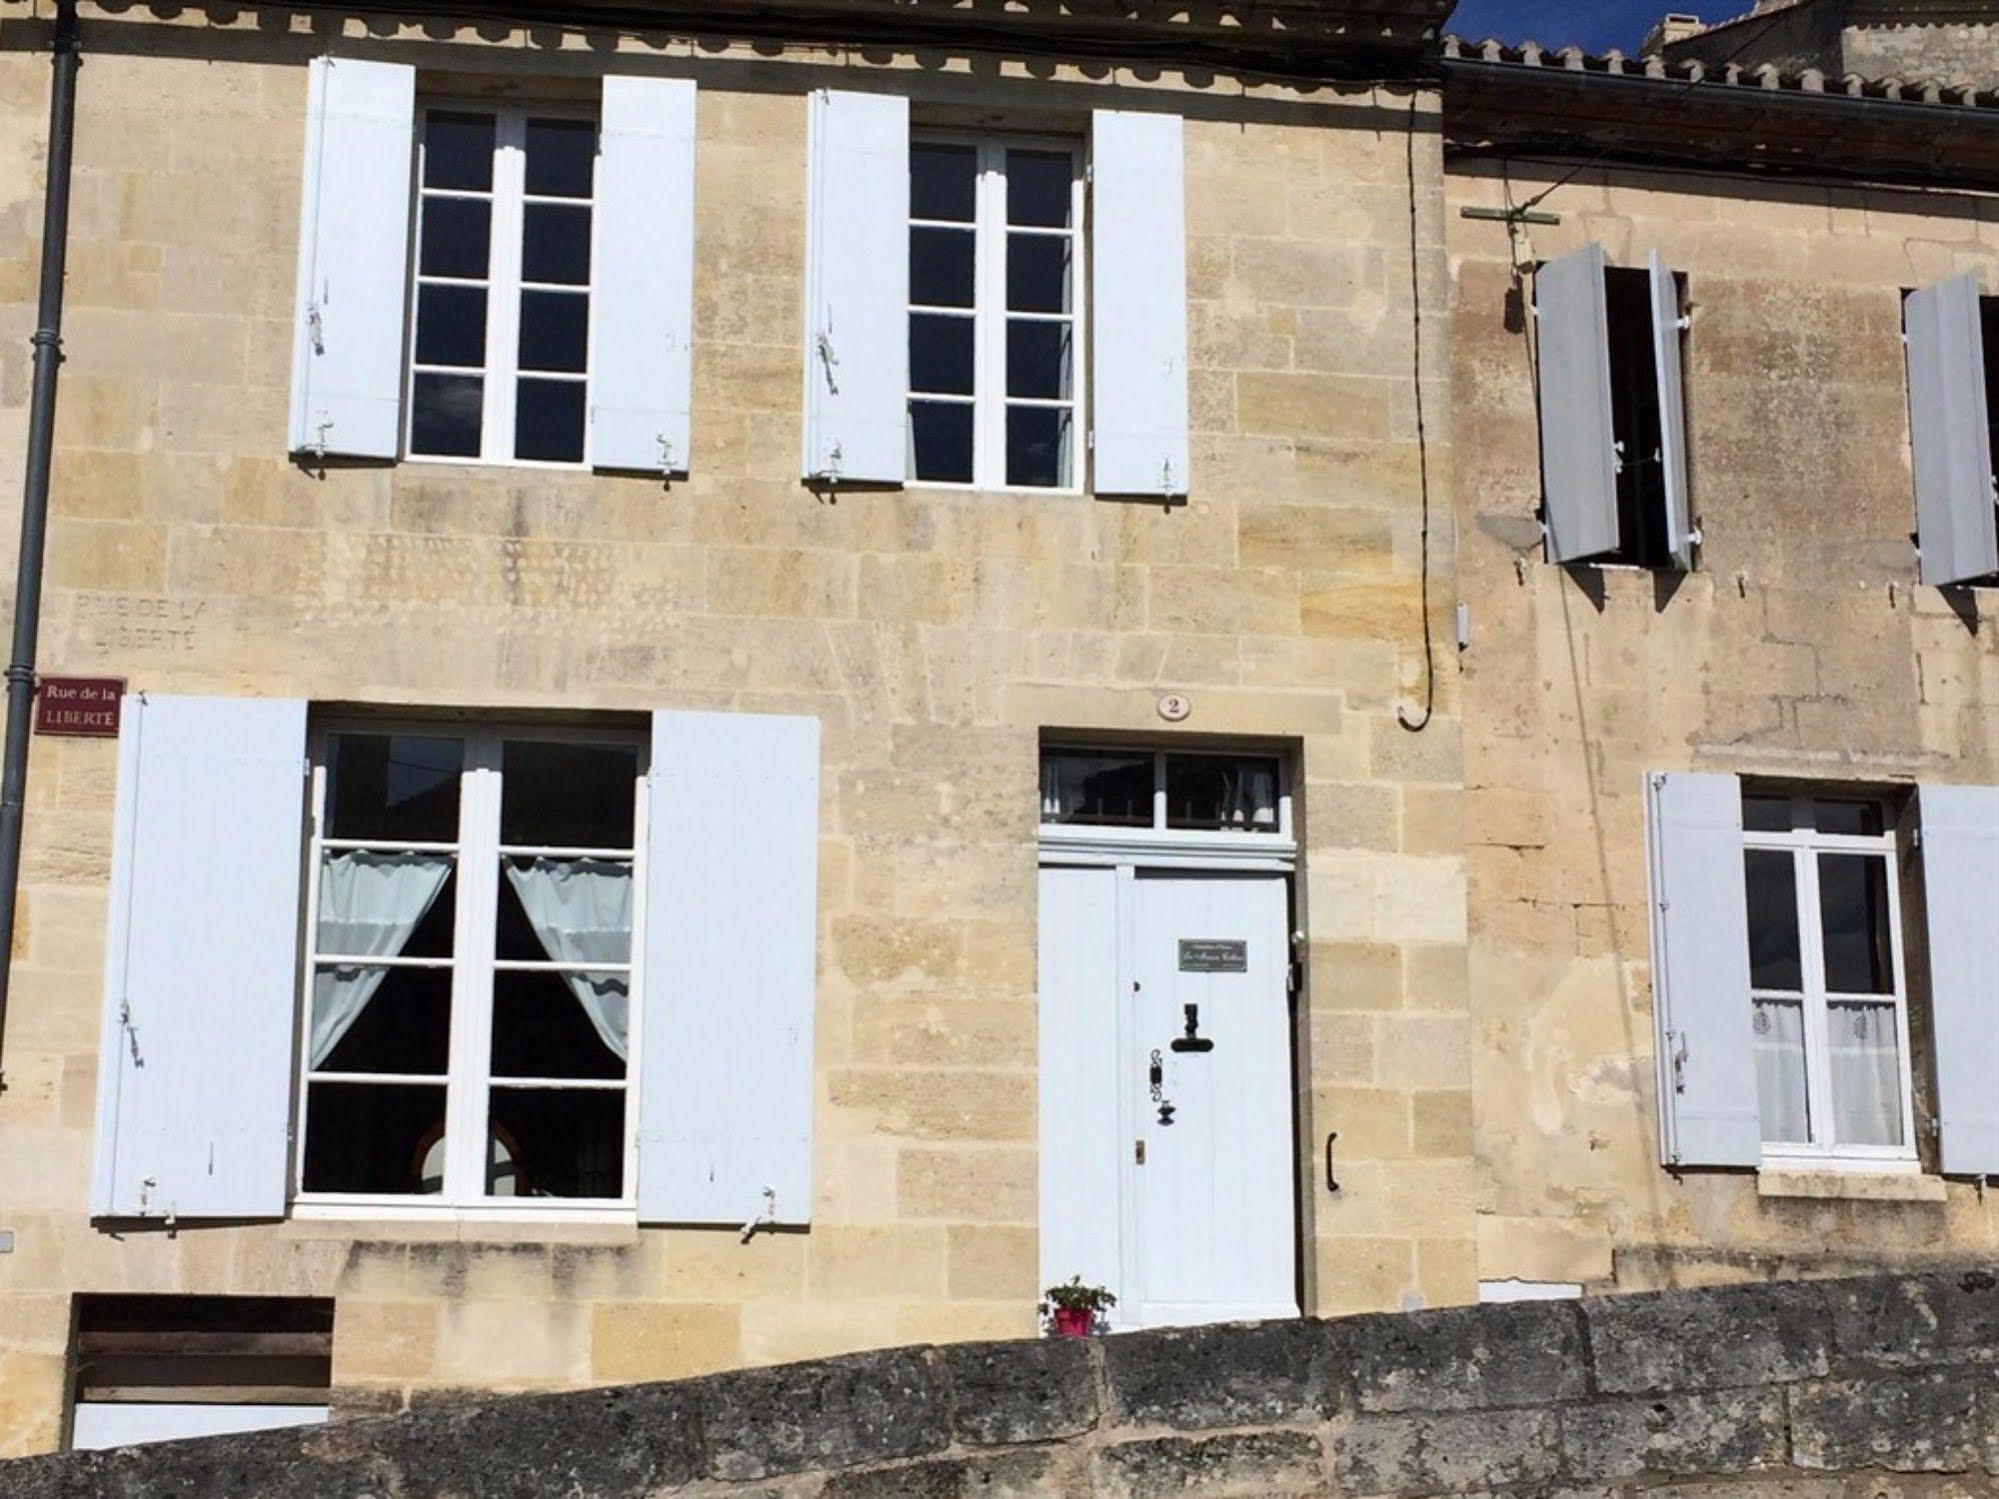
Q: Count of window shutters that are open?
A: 11